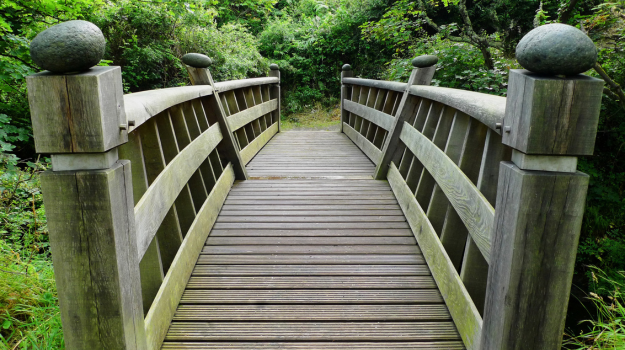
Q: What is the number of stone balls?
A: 6